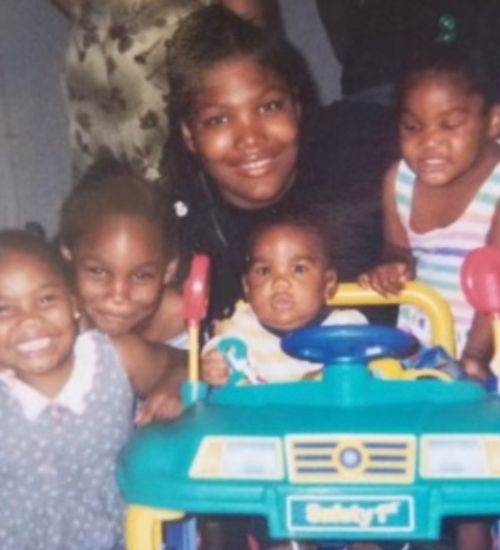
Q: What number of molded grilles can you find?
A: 1